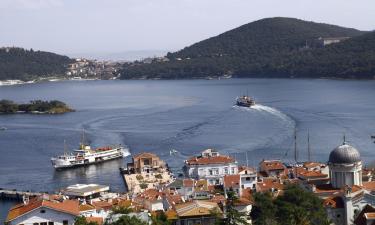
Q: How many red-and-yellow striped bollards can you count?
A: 0